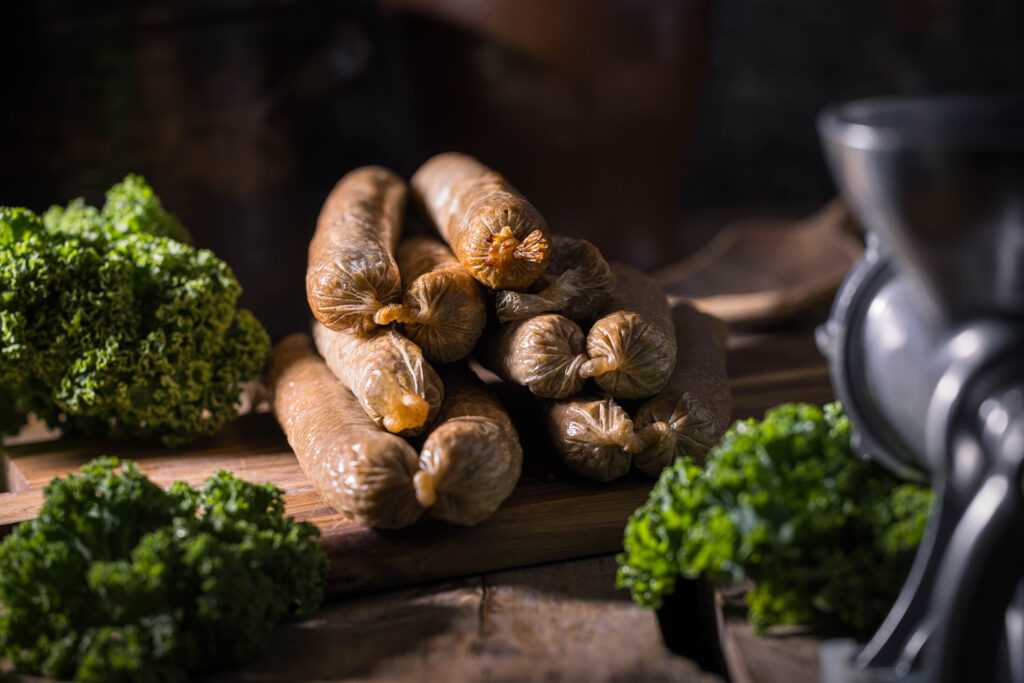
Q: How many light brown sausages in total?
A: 11